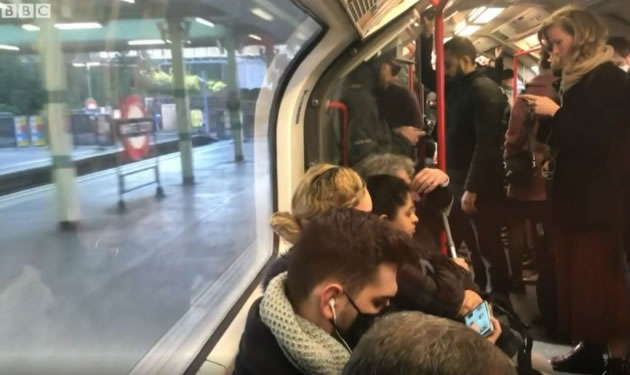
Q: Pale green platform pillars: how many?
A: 3